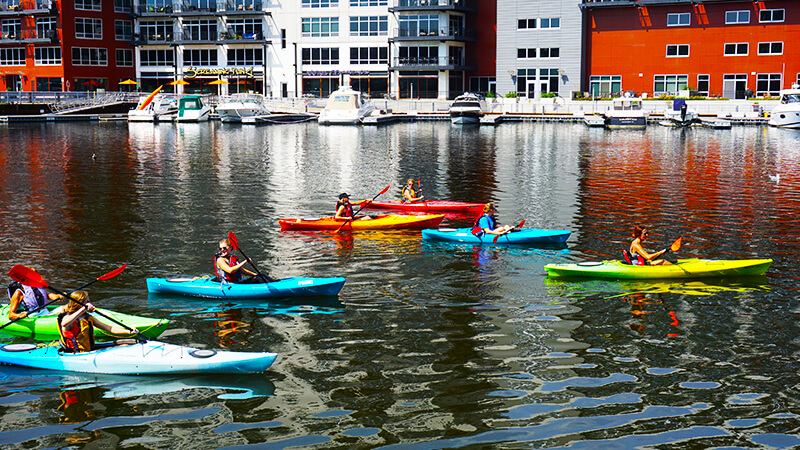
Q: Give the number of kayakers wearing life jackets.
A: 7